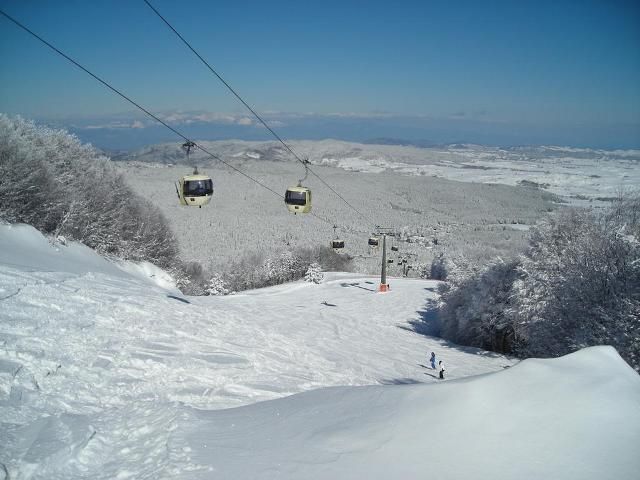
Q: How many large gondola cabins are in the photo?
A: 2